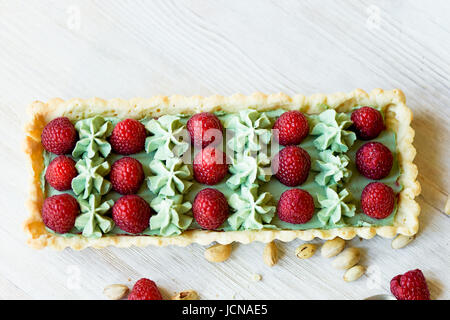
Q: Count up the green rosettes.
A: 12